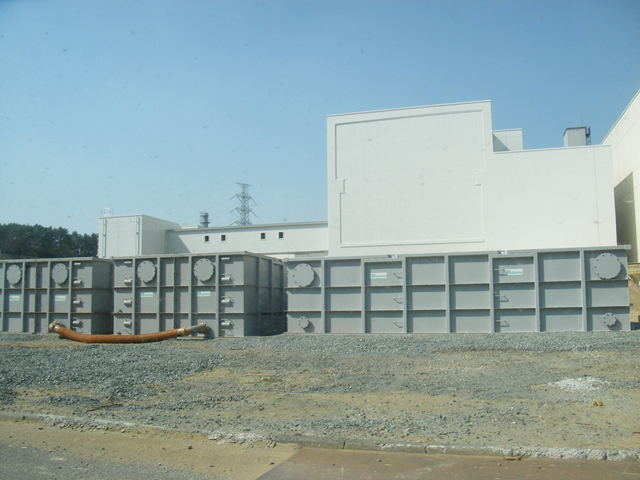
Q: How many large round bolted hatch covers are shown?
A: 6